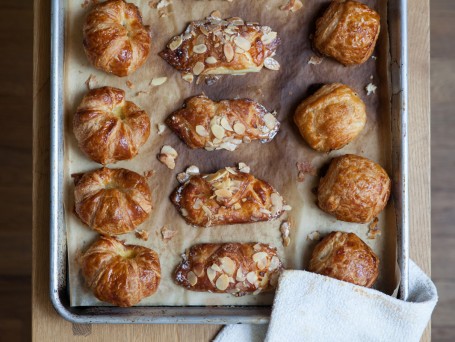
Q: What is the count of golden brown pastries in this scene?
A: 12